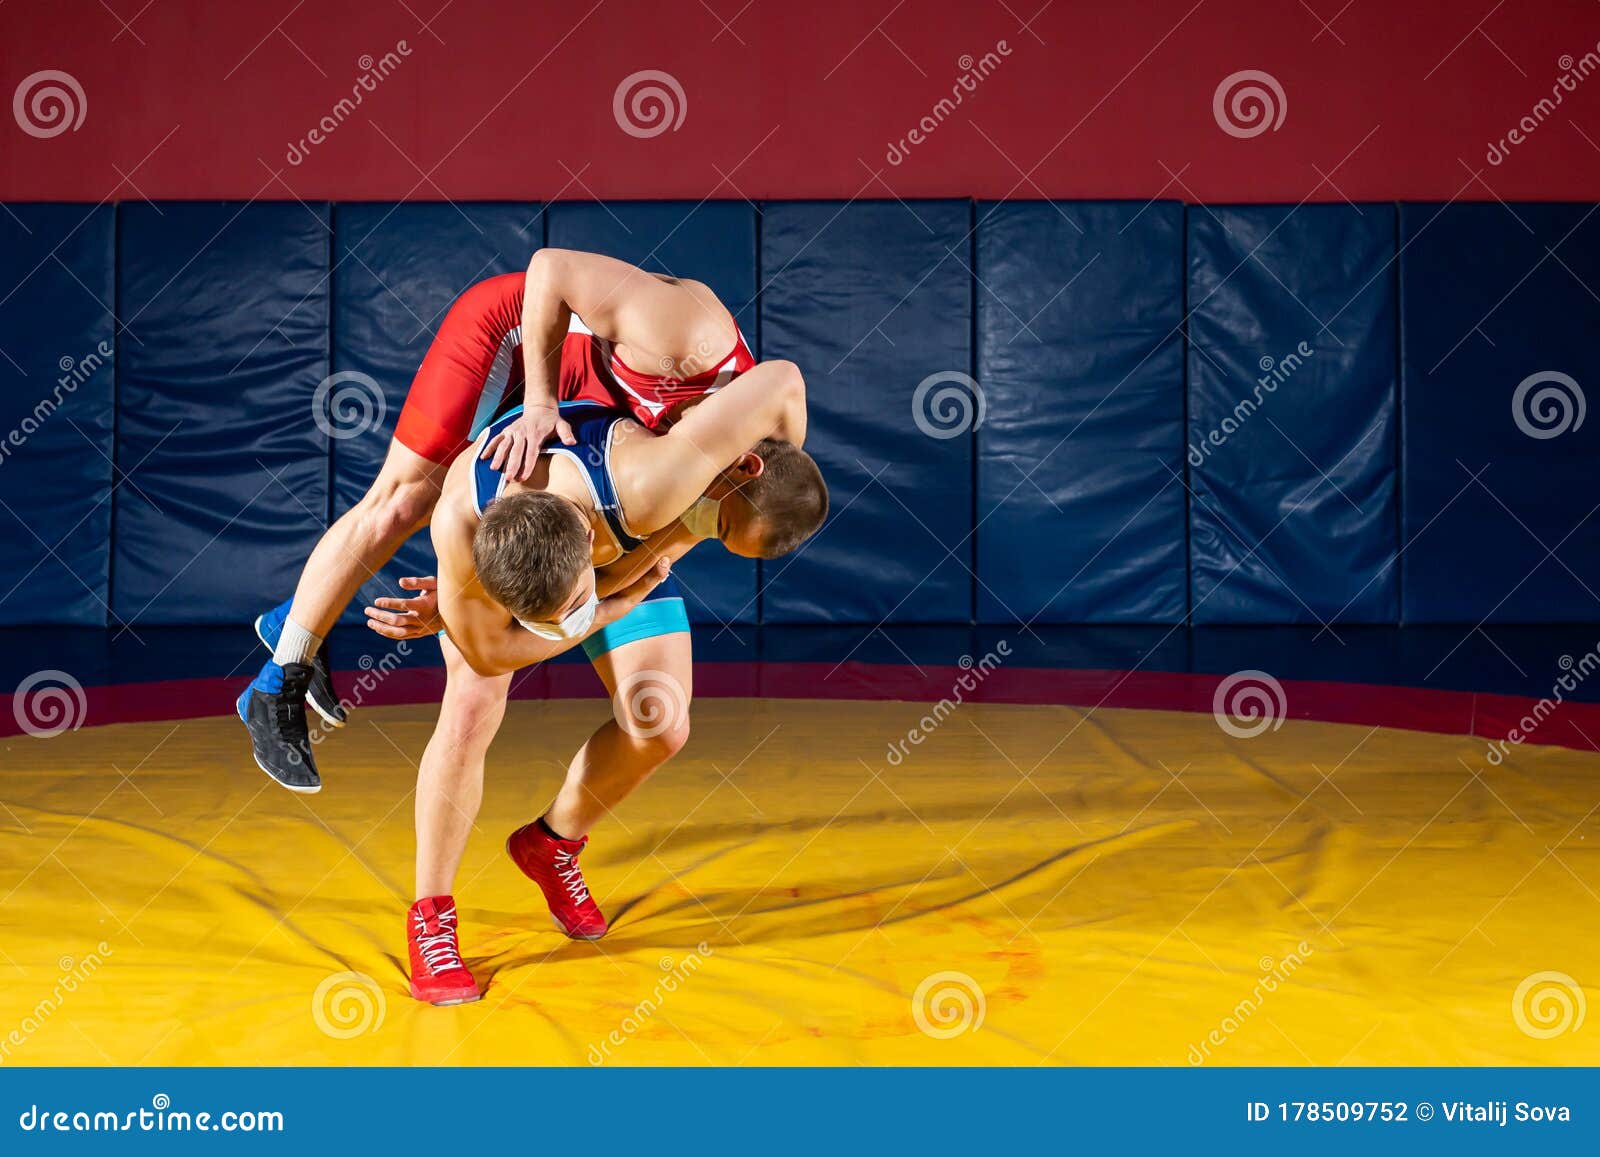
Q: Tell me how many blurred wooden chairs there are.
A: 0